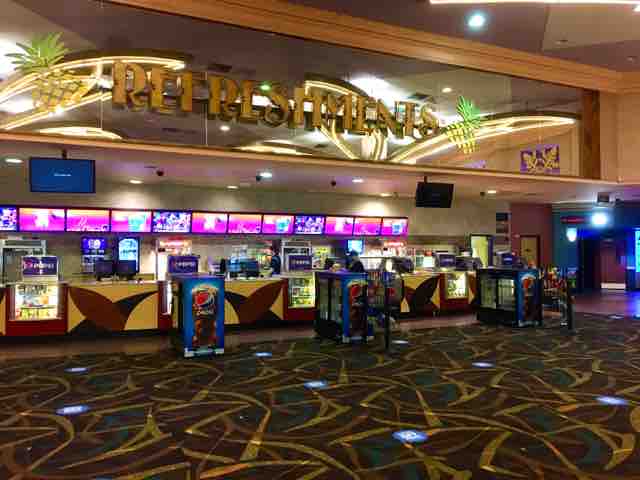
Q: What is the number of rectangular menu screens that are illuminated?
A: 12